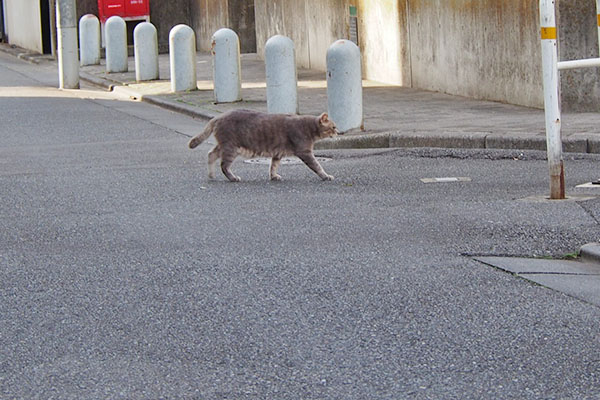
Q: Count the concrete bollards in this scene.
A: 7